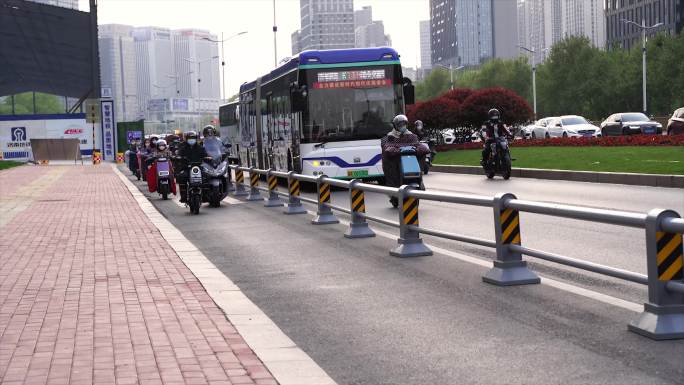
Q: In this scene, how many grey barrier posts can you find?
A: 9